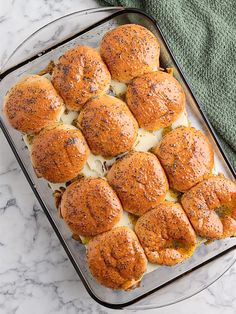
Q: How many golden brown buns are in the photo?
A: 12